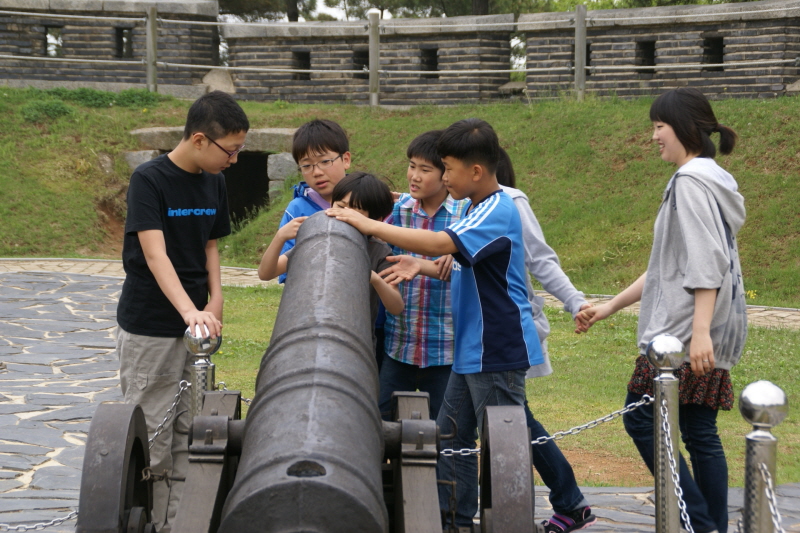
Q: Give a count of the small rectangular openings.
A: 8